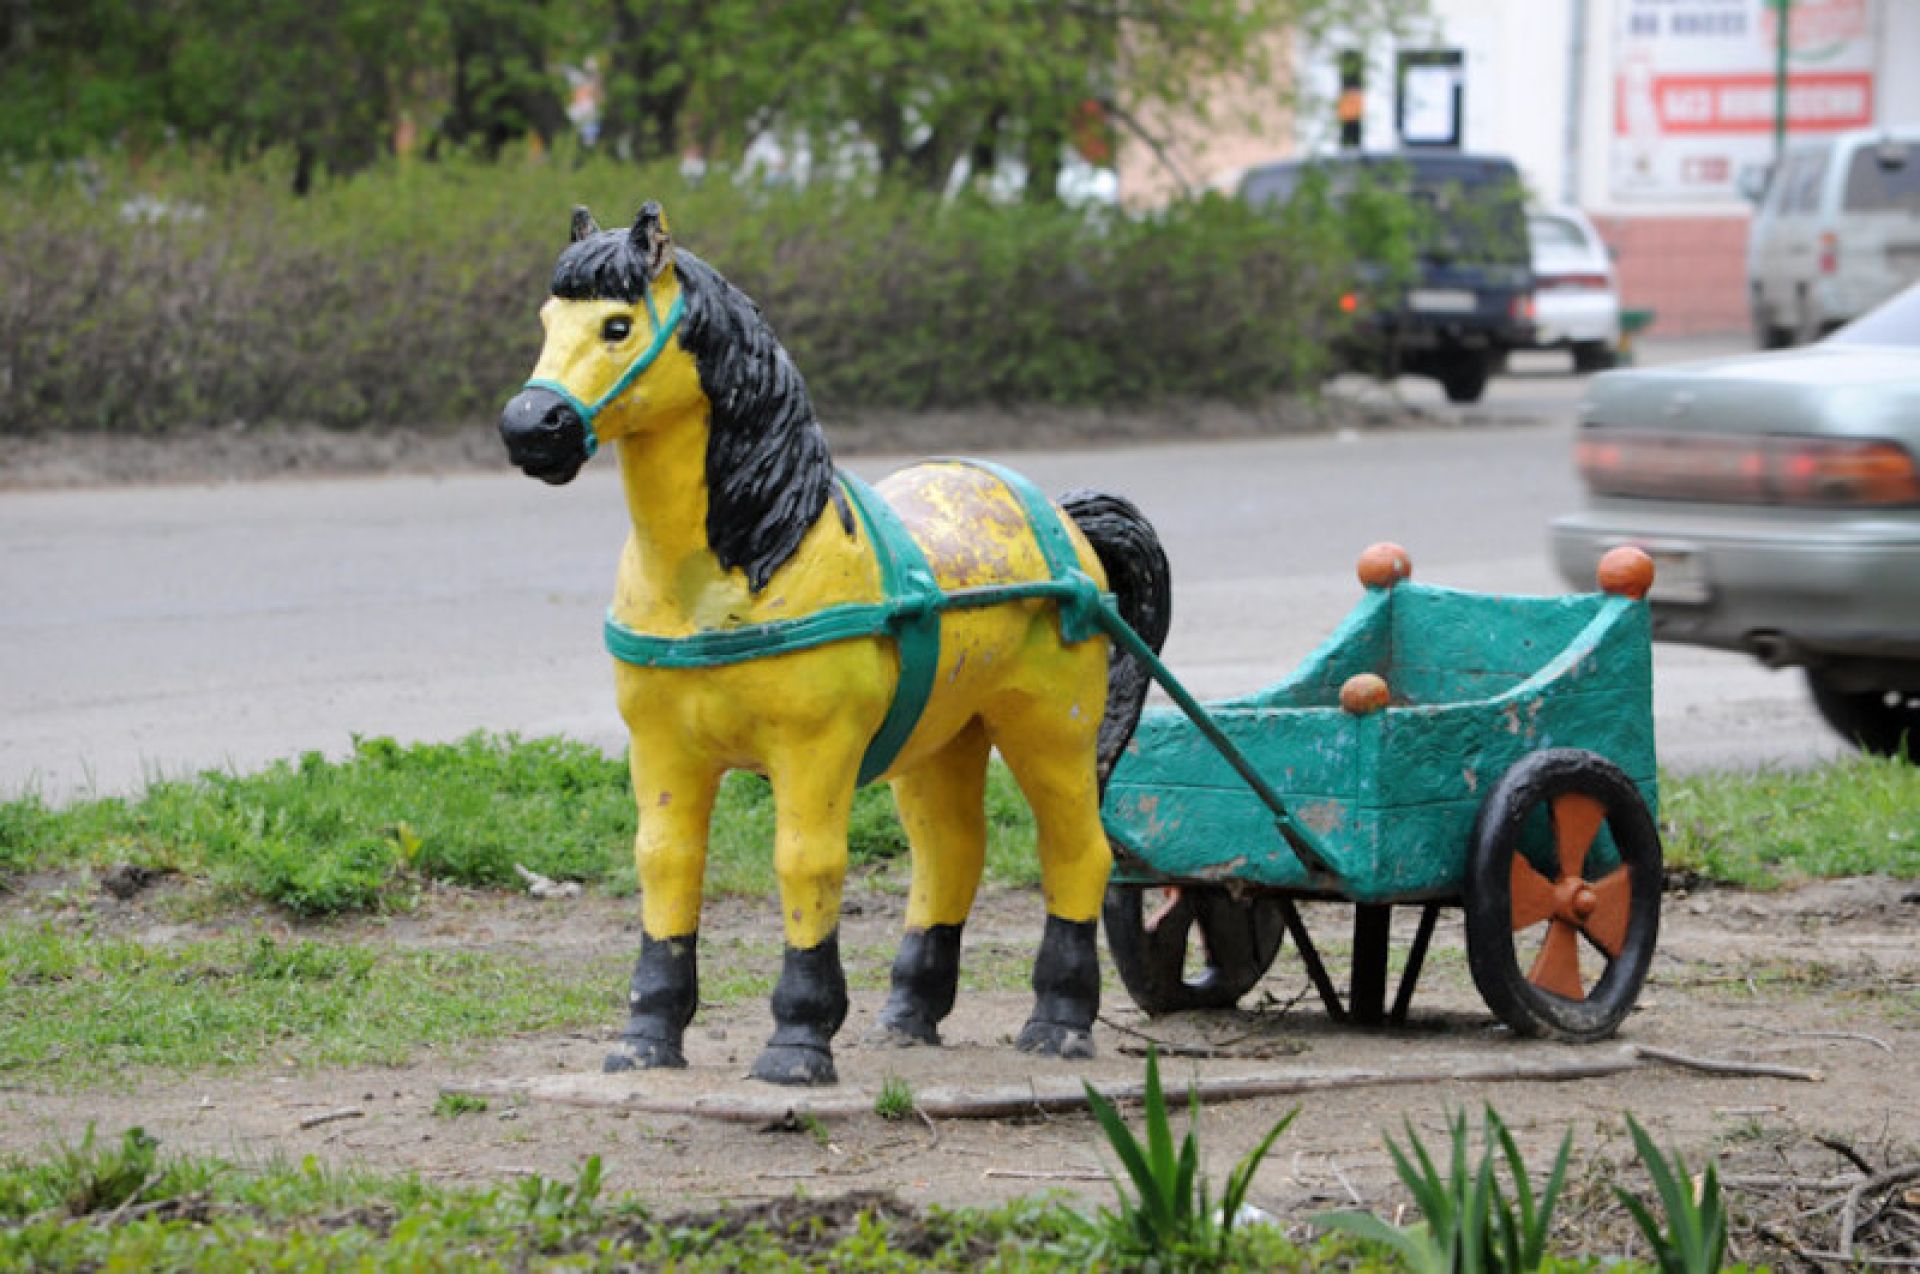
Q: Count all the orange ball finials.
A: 3